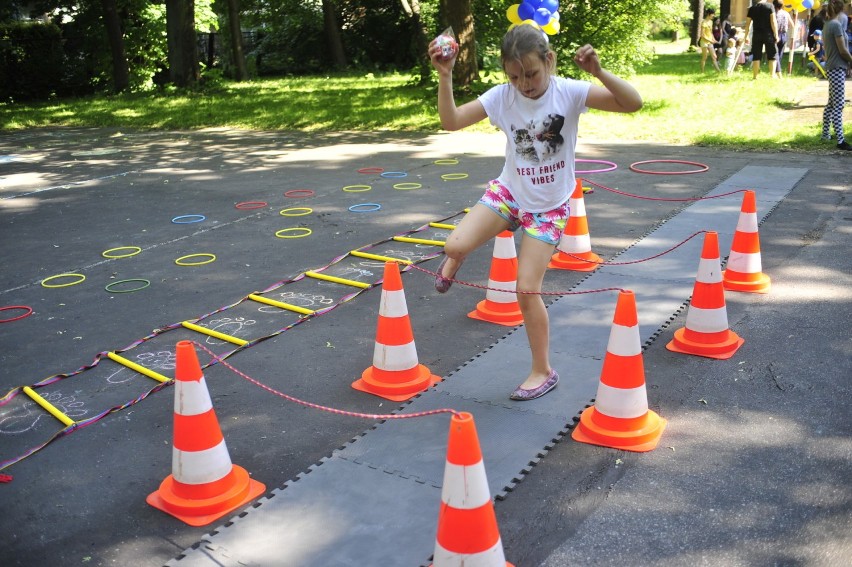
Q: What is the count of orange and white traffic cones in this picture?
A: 8